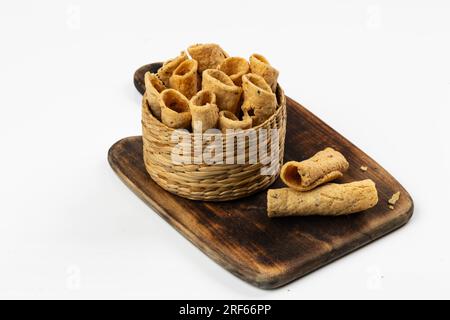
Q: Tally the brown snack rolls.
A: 13